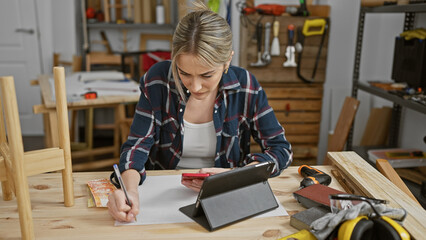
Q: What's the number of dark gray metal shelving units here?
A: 2